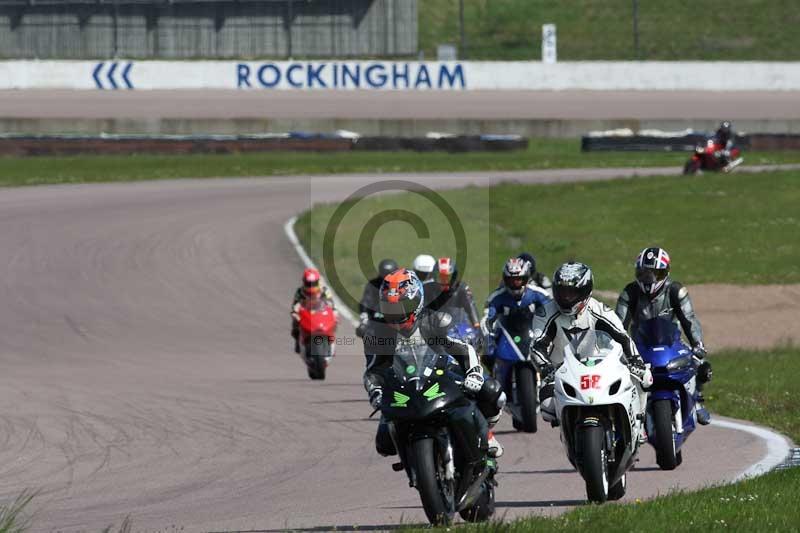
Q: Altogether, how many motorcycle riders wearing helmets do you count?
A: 10